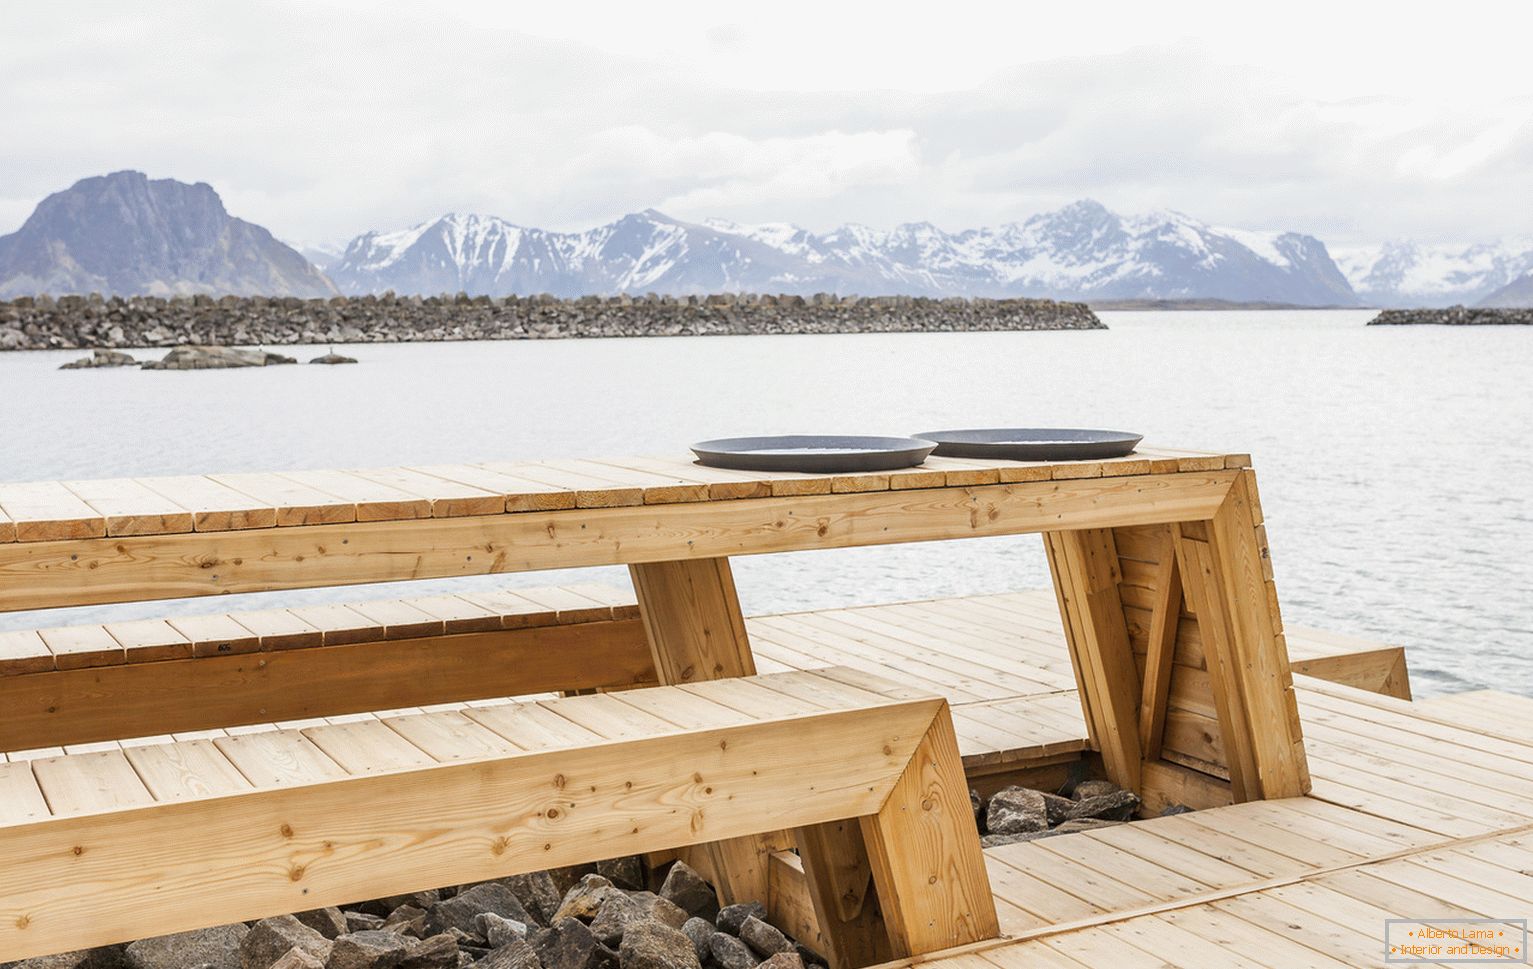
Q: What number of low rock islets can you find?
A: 3